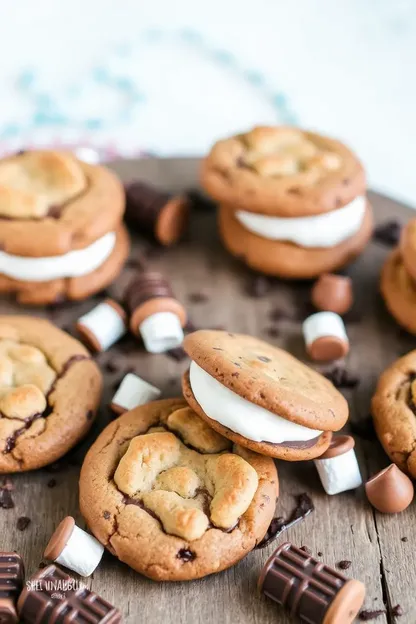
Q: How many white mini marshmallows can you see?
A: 6